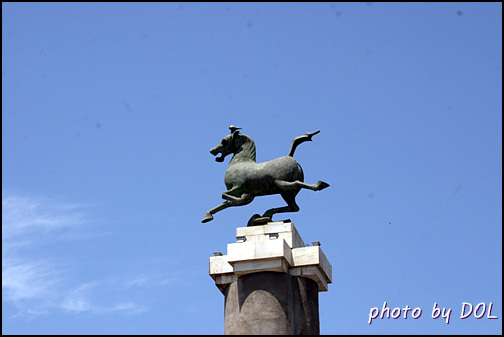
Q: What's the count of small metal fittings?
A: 4